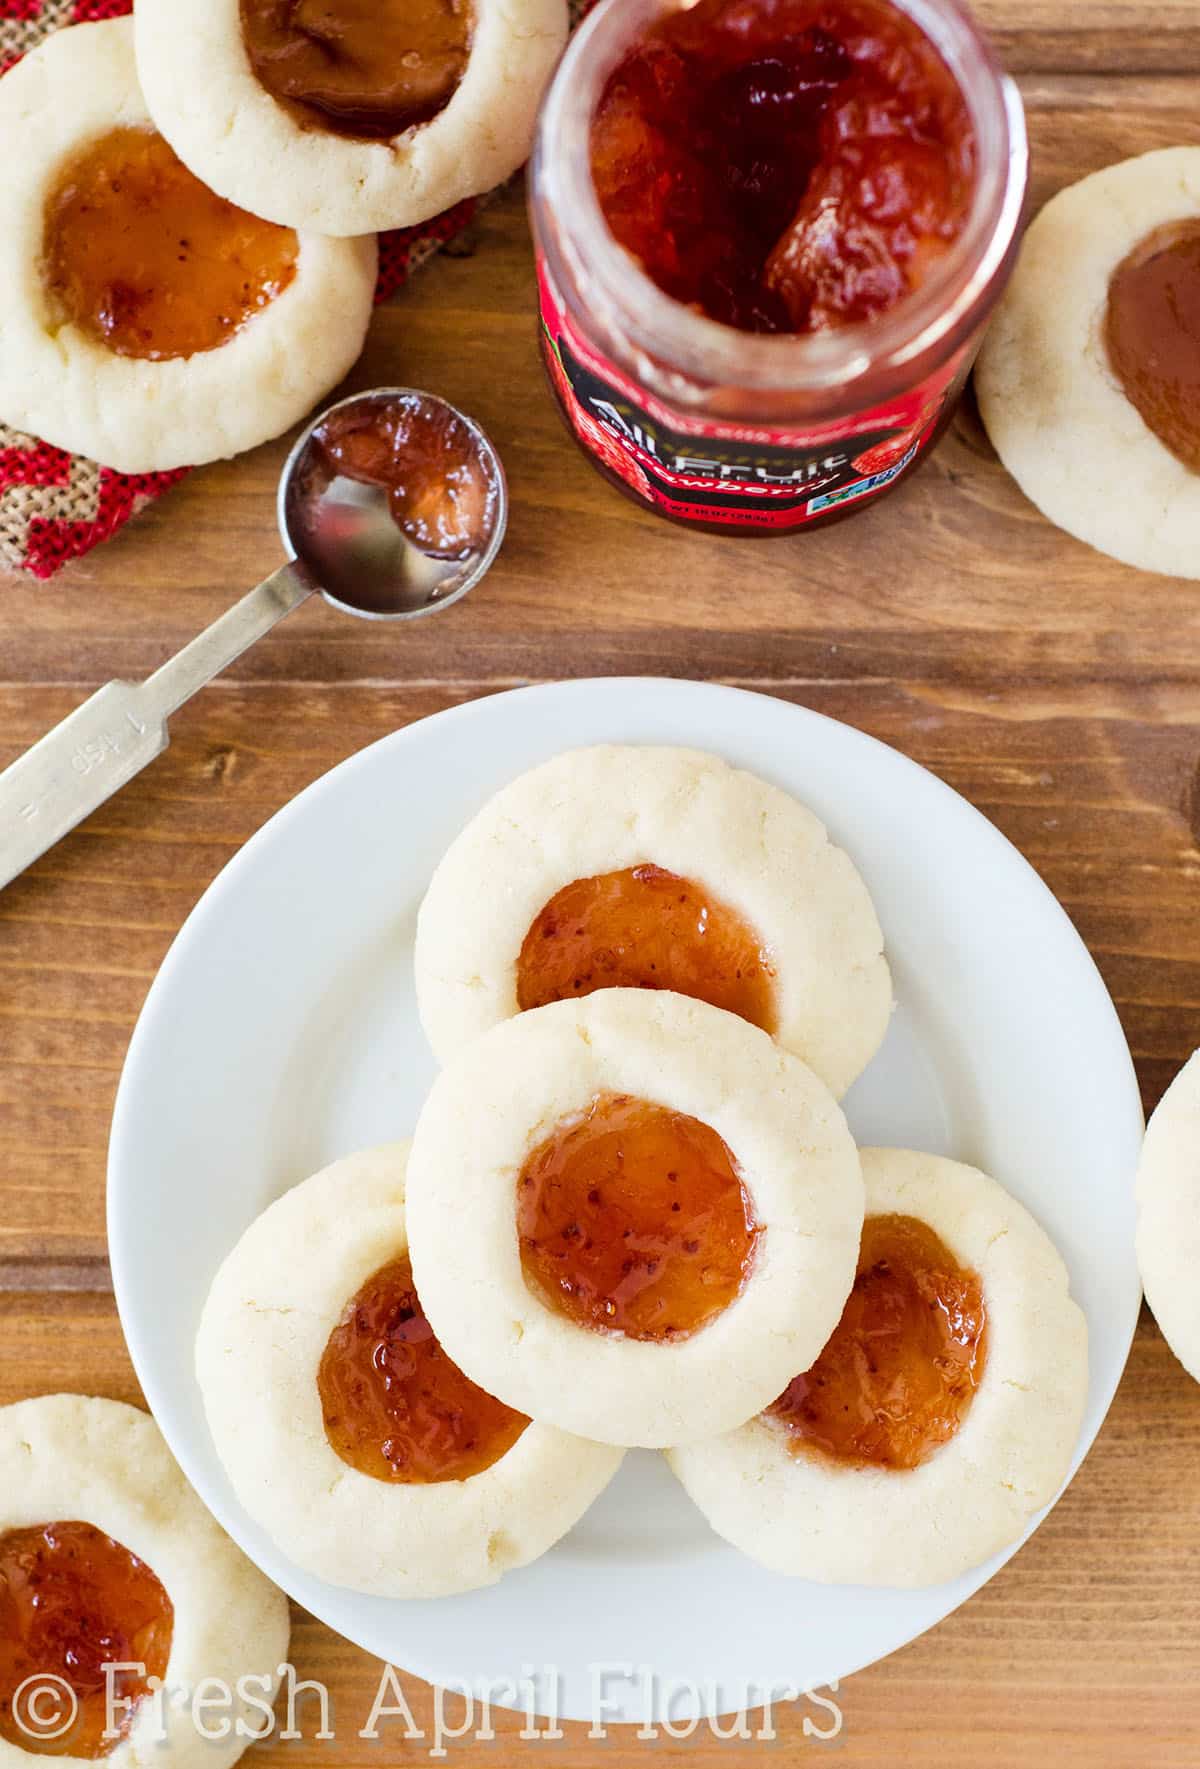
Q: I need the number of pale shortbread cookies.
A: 9